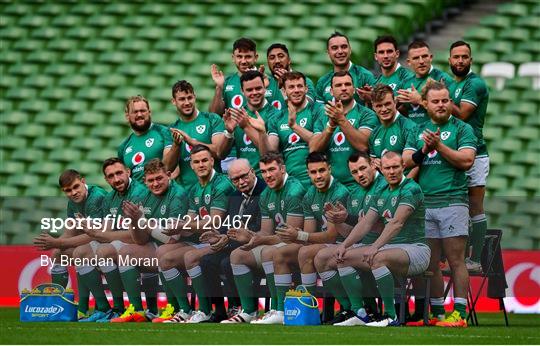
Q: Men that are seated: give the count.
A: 9